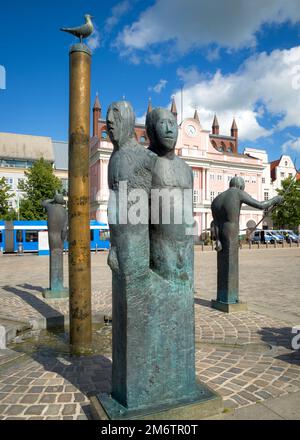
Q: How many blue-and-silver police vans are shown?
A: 2